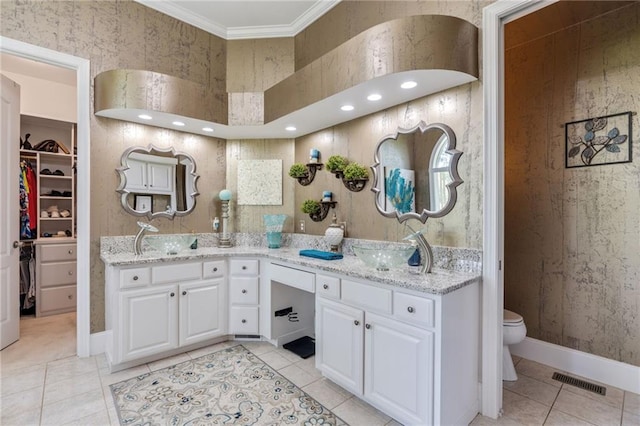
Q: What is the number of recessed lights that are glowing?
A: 7